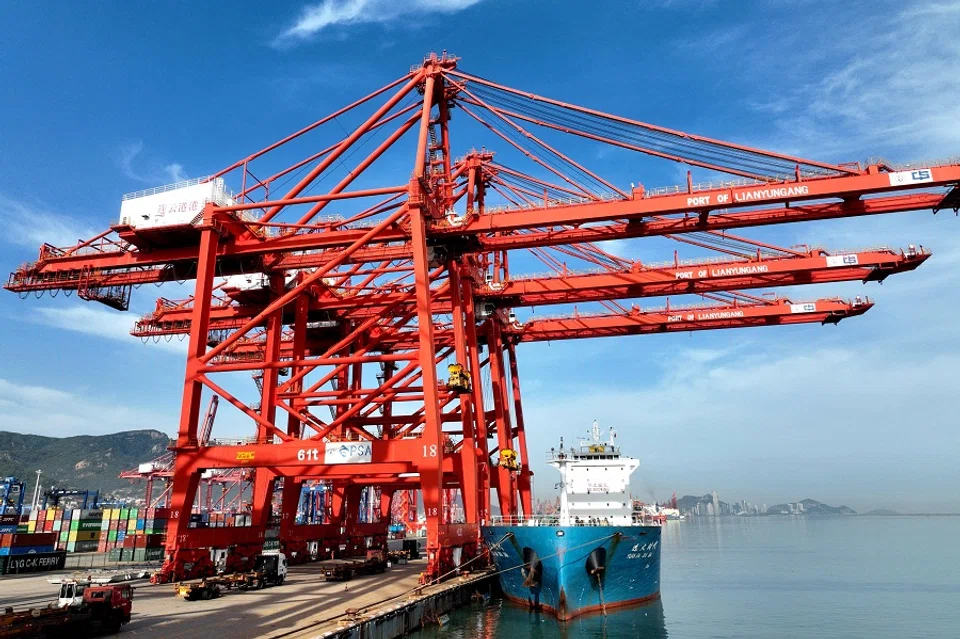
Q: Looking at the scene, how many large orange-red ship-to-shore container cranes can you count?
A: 3